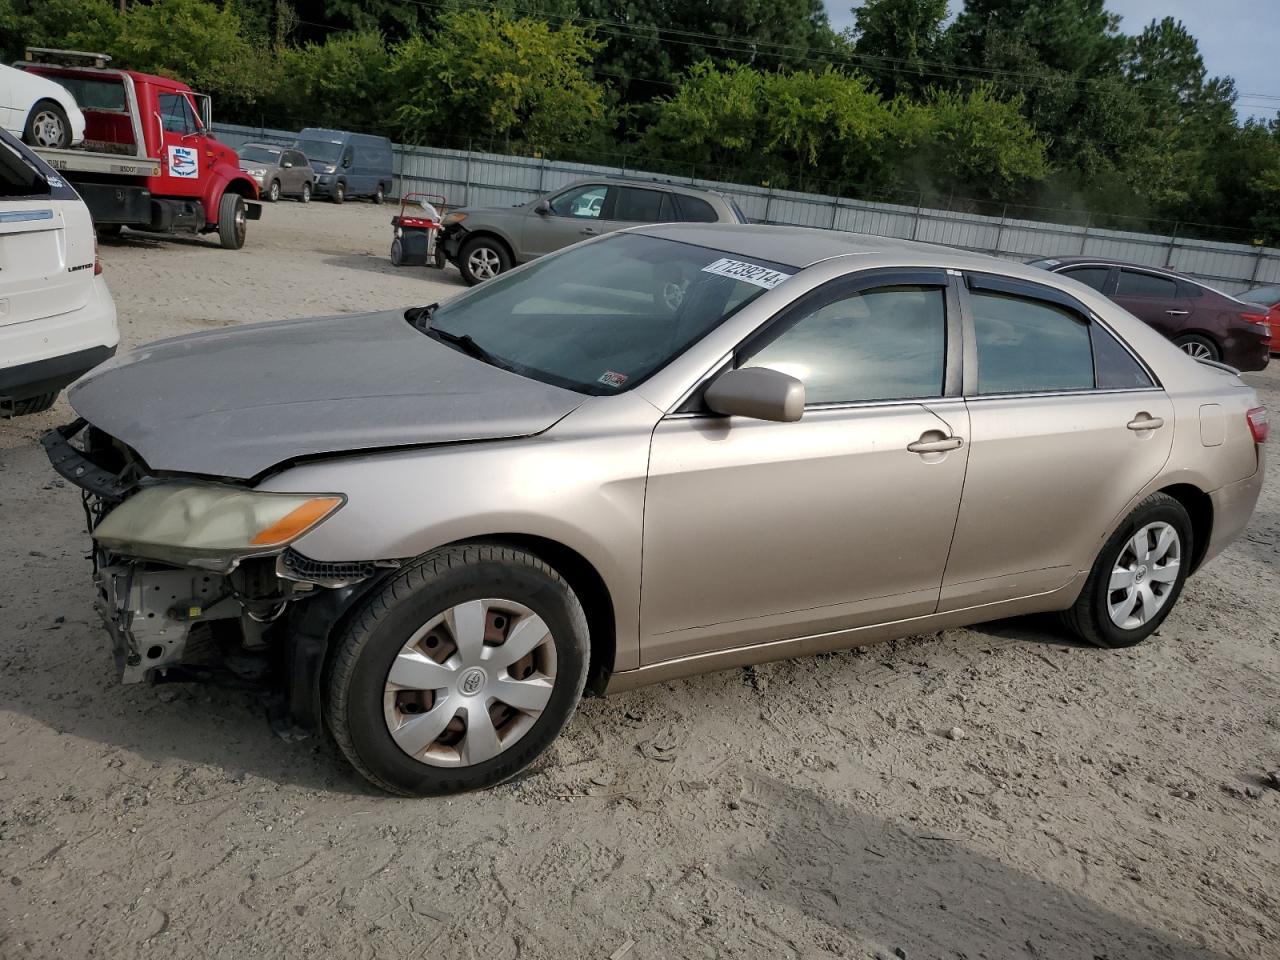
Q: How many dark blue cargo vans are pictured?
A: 1